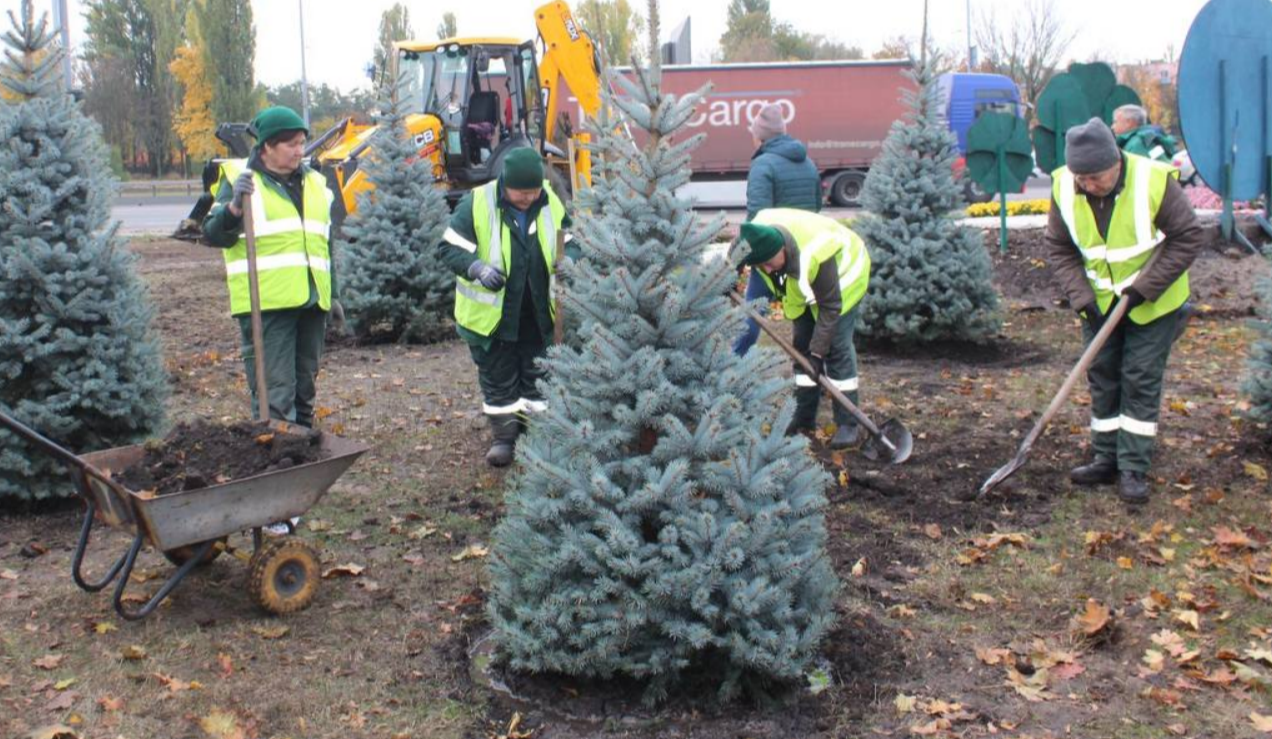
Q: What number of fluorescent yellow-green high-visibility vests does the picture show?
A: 4